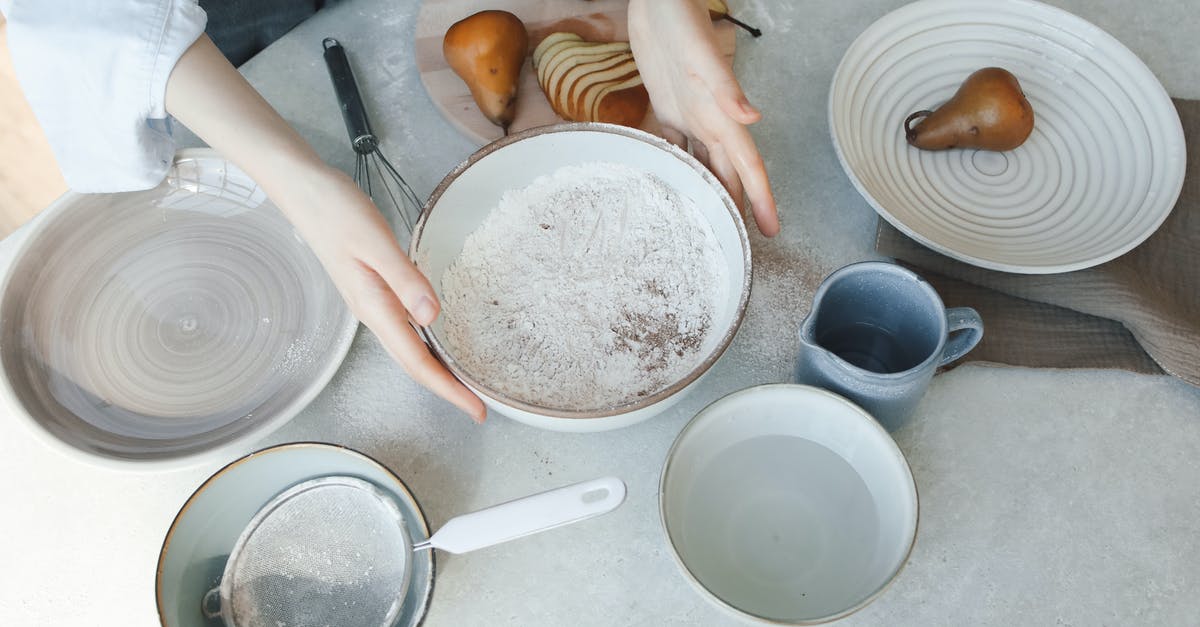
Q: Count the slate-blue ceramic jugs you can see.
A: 1